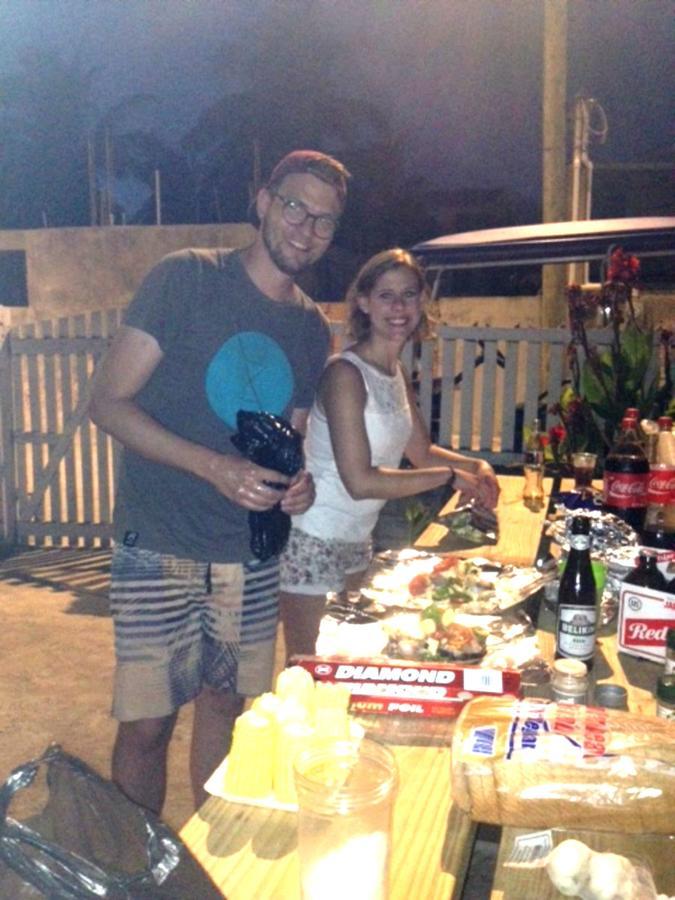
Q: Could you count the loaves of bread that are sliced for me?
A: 1